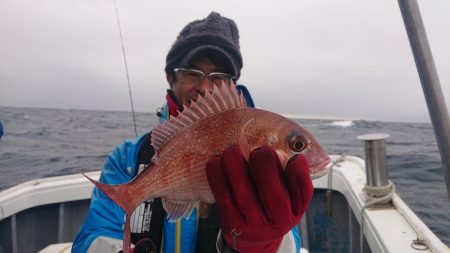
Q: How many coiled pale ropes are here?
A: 1